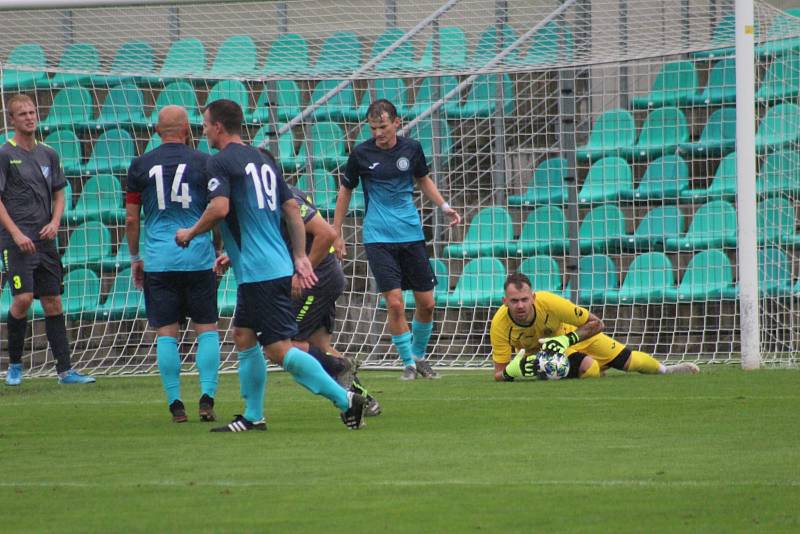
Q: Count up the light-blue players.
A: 3